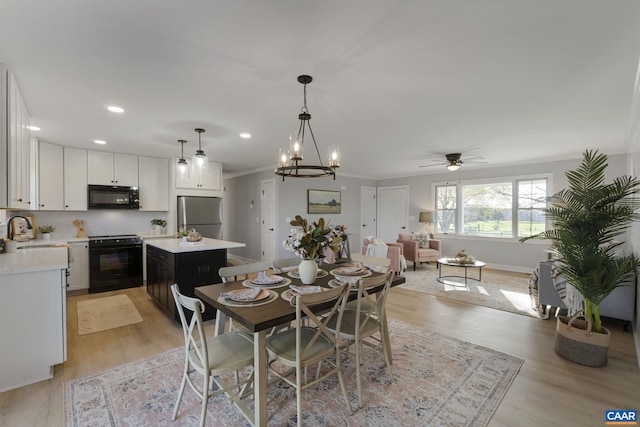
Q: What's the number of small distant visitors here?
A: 0